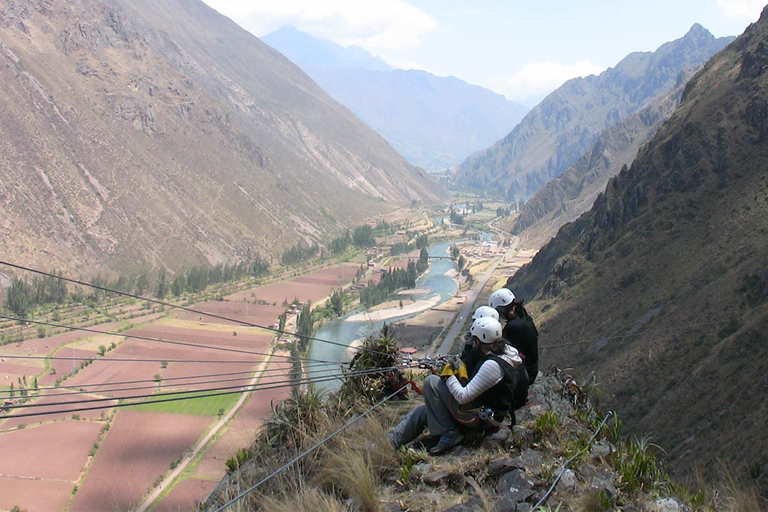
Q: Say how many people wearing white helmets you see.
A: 3